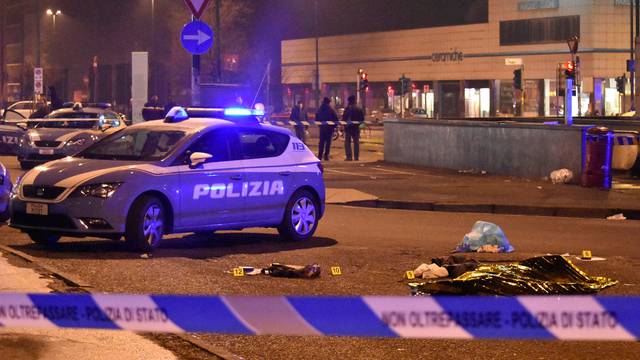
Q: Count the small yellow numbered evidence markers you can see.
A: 4